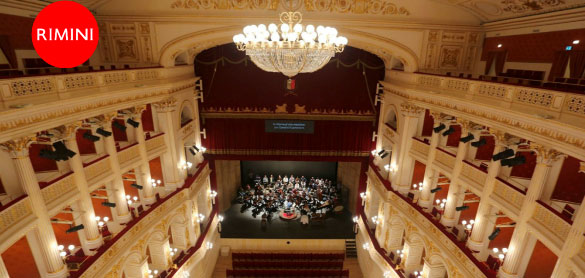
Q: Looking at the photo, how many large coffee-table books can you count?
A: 0